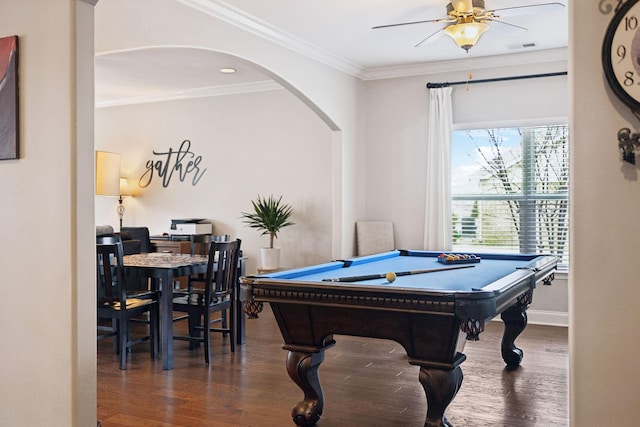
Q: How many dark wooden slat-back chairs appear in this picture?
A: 4